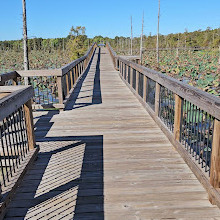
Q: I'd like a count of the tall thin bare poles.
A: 4